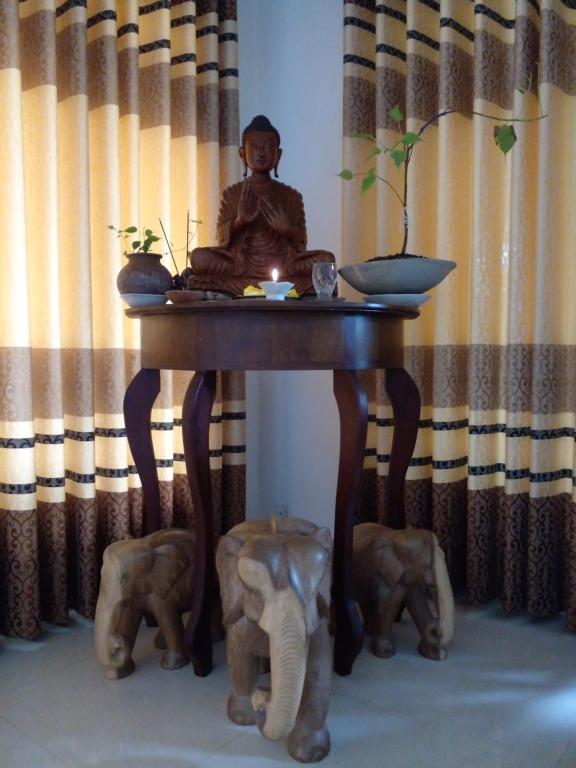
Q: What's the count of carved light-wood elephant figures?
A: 3